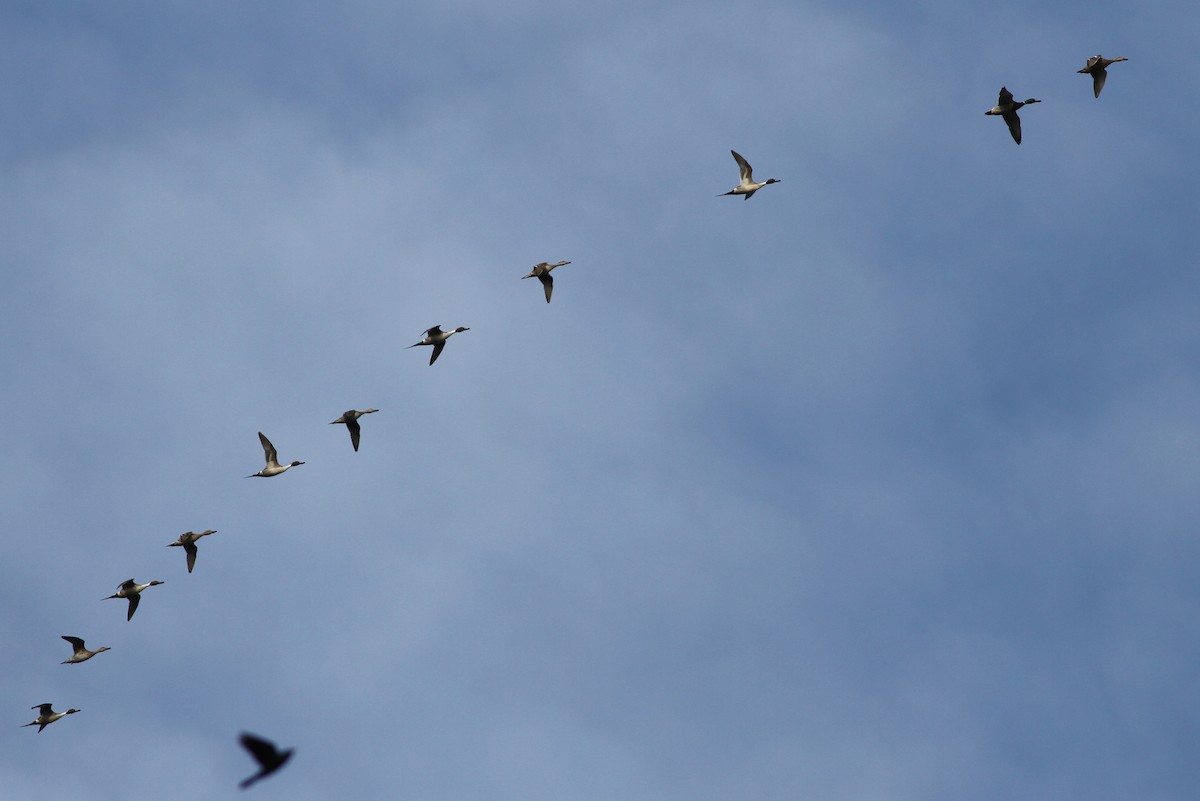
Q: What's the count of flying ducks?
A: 11